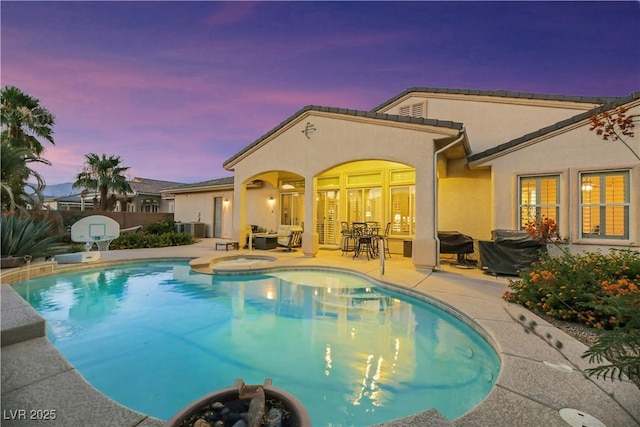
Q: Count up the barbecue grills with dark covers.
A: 2